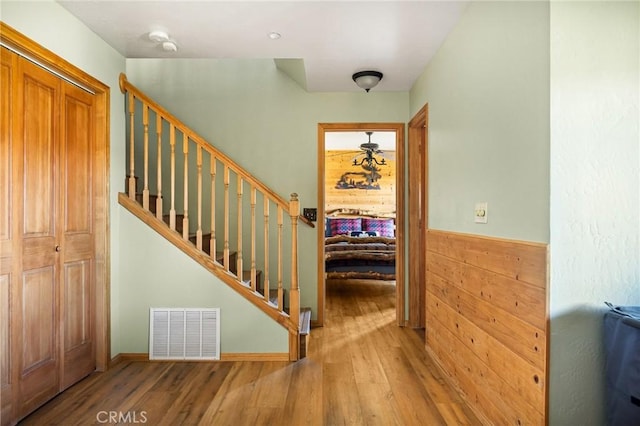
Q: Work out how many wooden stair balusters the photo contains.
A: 12